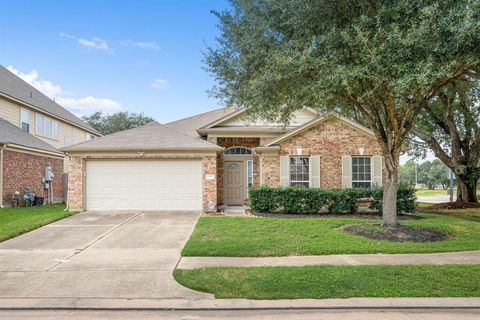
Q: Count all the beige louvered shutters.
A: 4